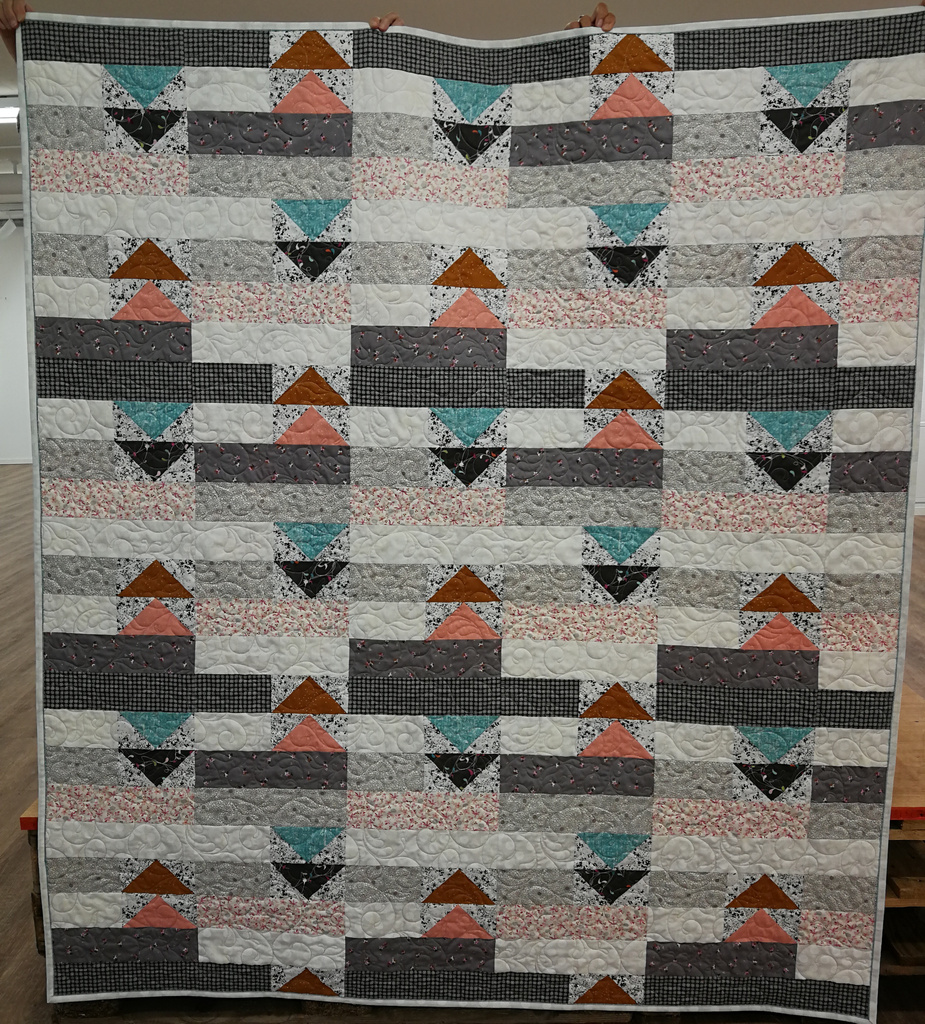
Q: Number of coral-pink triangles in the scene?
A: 15